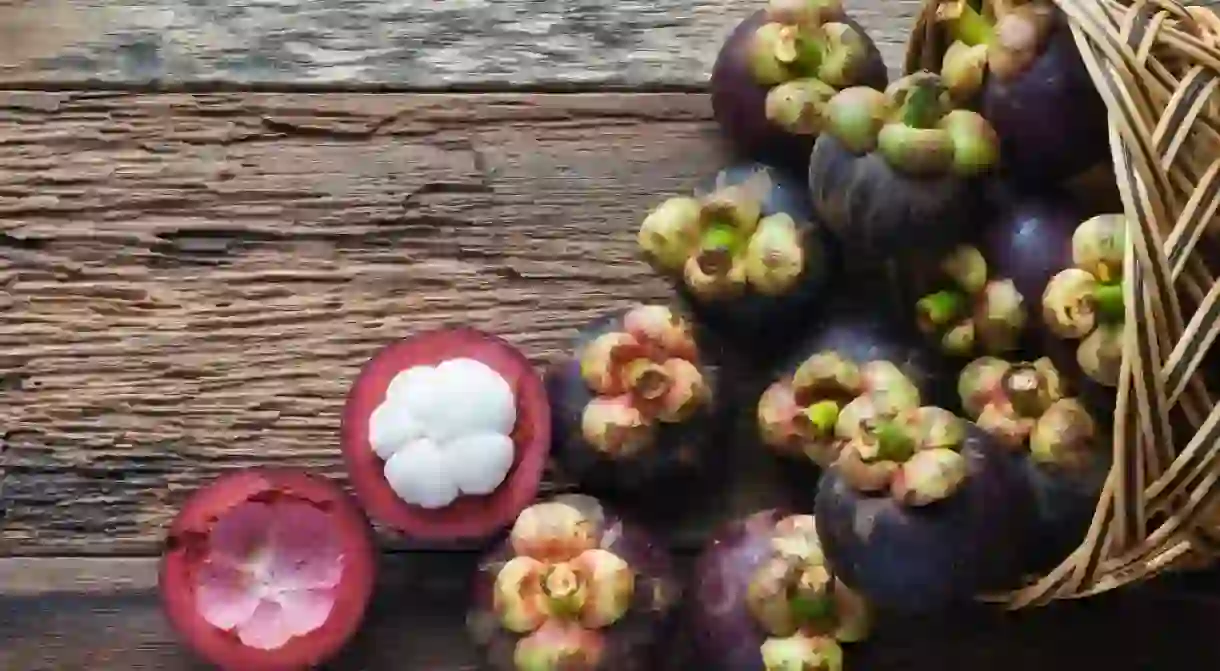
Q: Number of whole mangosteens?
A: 12